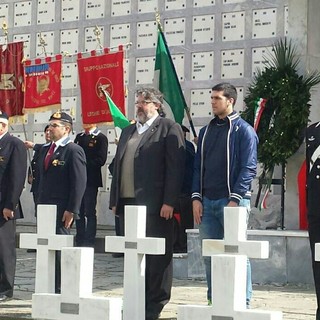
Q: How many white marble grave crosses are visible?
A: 5